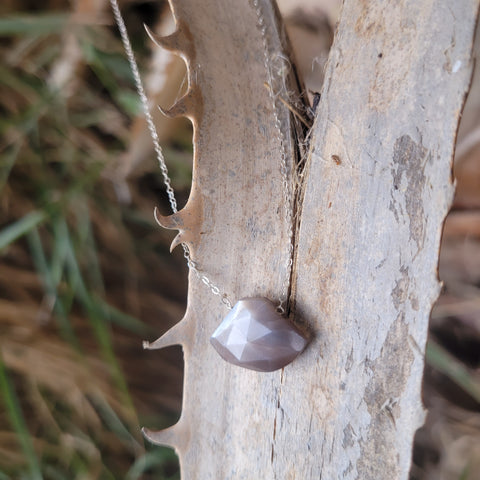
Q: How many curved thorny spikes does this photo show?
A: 6